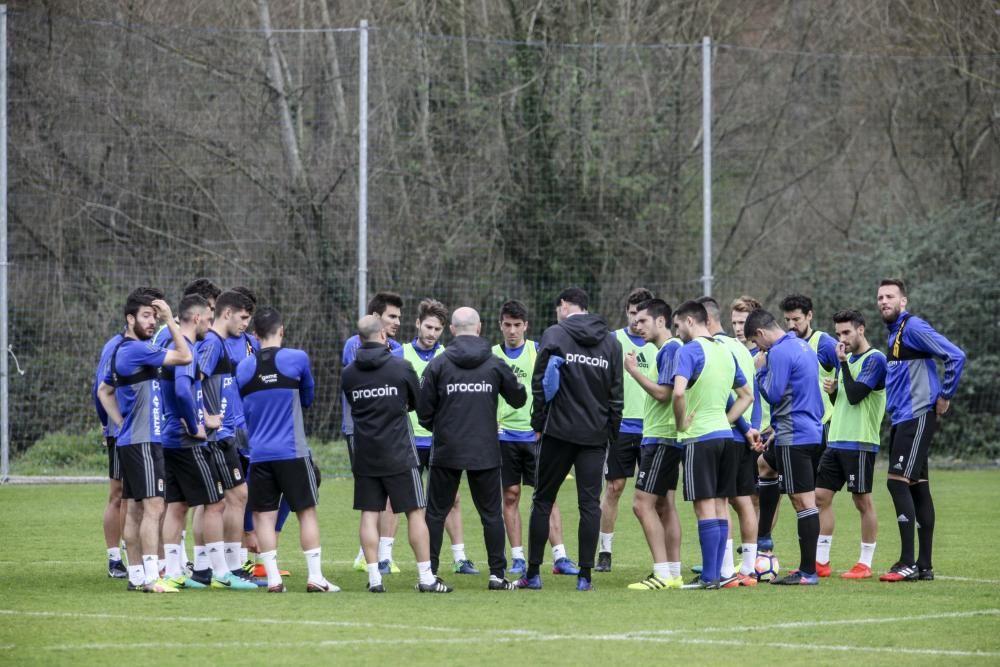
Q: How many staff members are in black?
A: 3